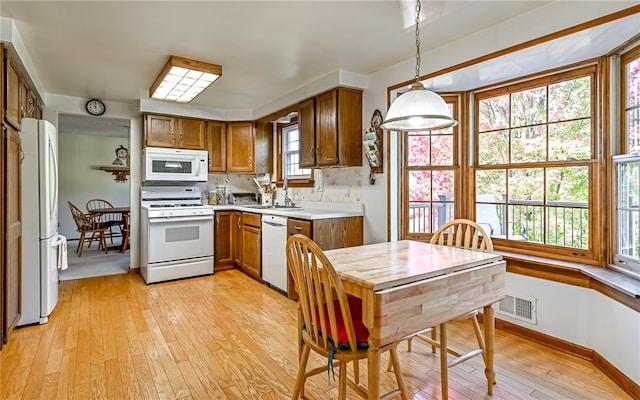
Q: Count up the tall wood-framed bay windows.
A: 3